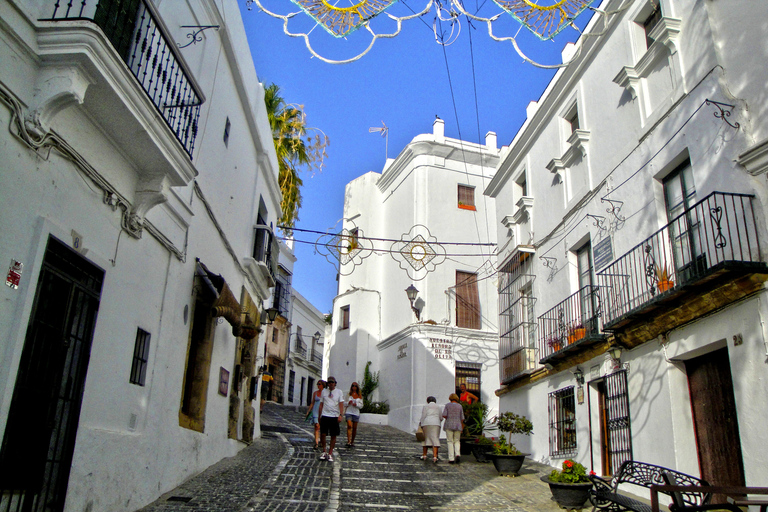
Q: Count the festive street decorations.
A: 4